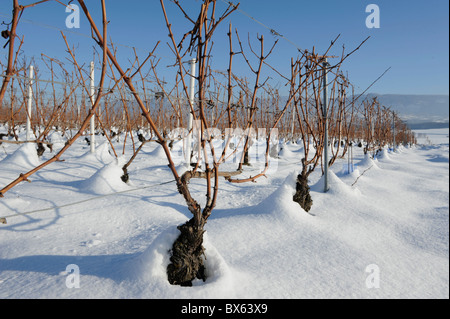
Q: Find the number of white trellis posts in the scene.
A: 3